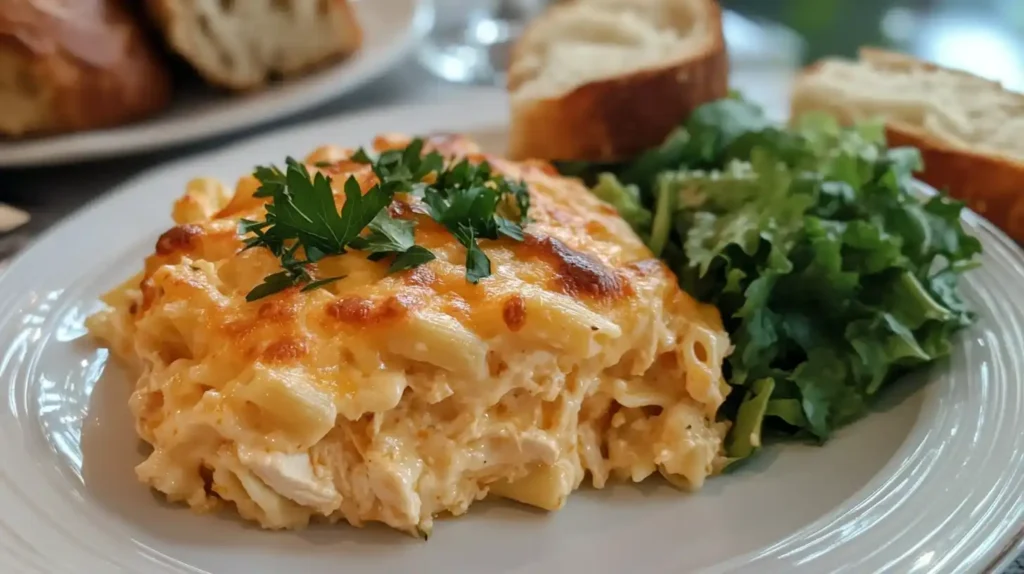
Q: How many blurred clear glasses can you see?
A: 1